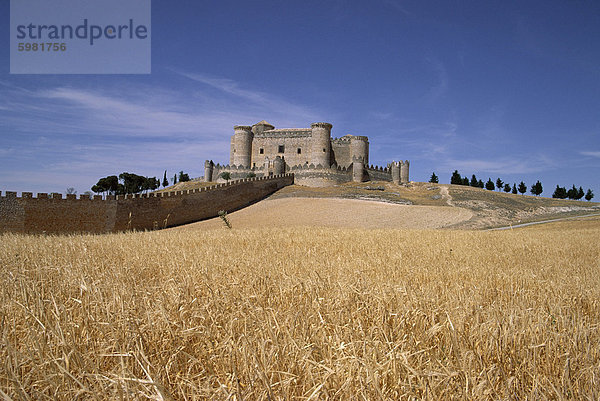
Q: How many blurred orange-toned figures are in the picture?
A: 0